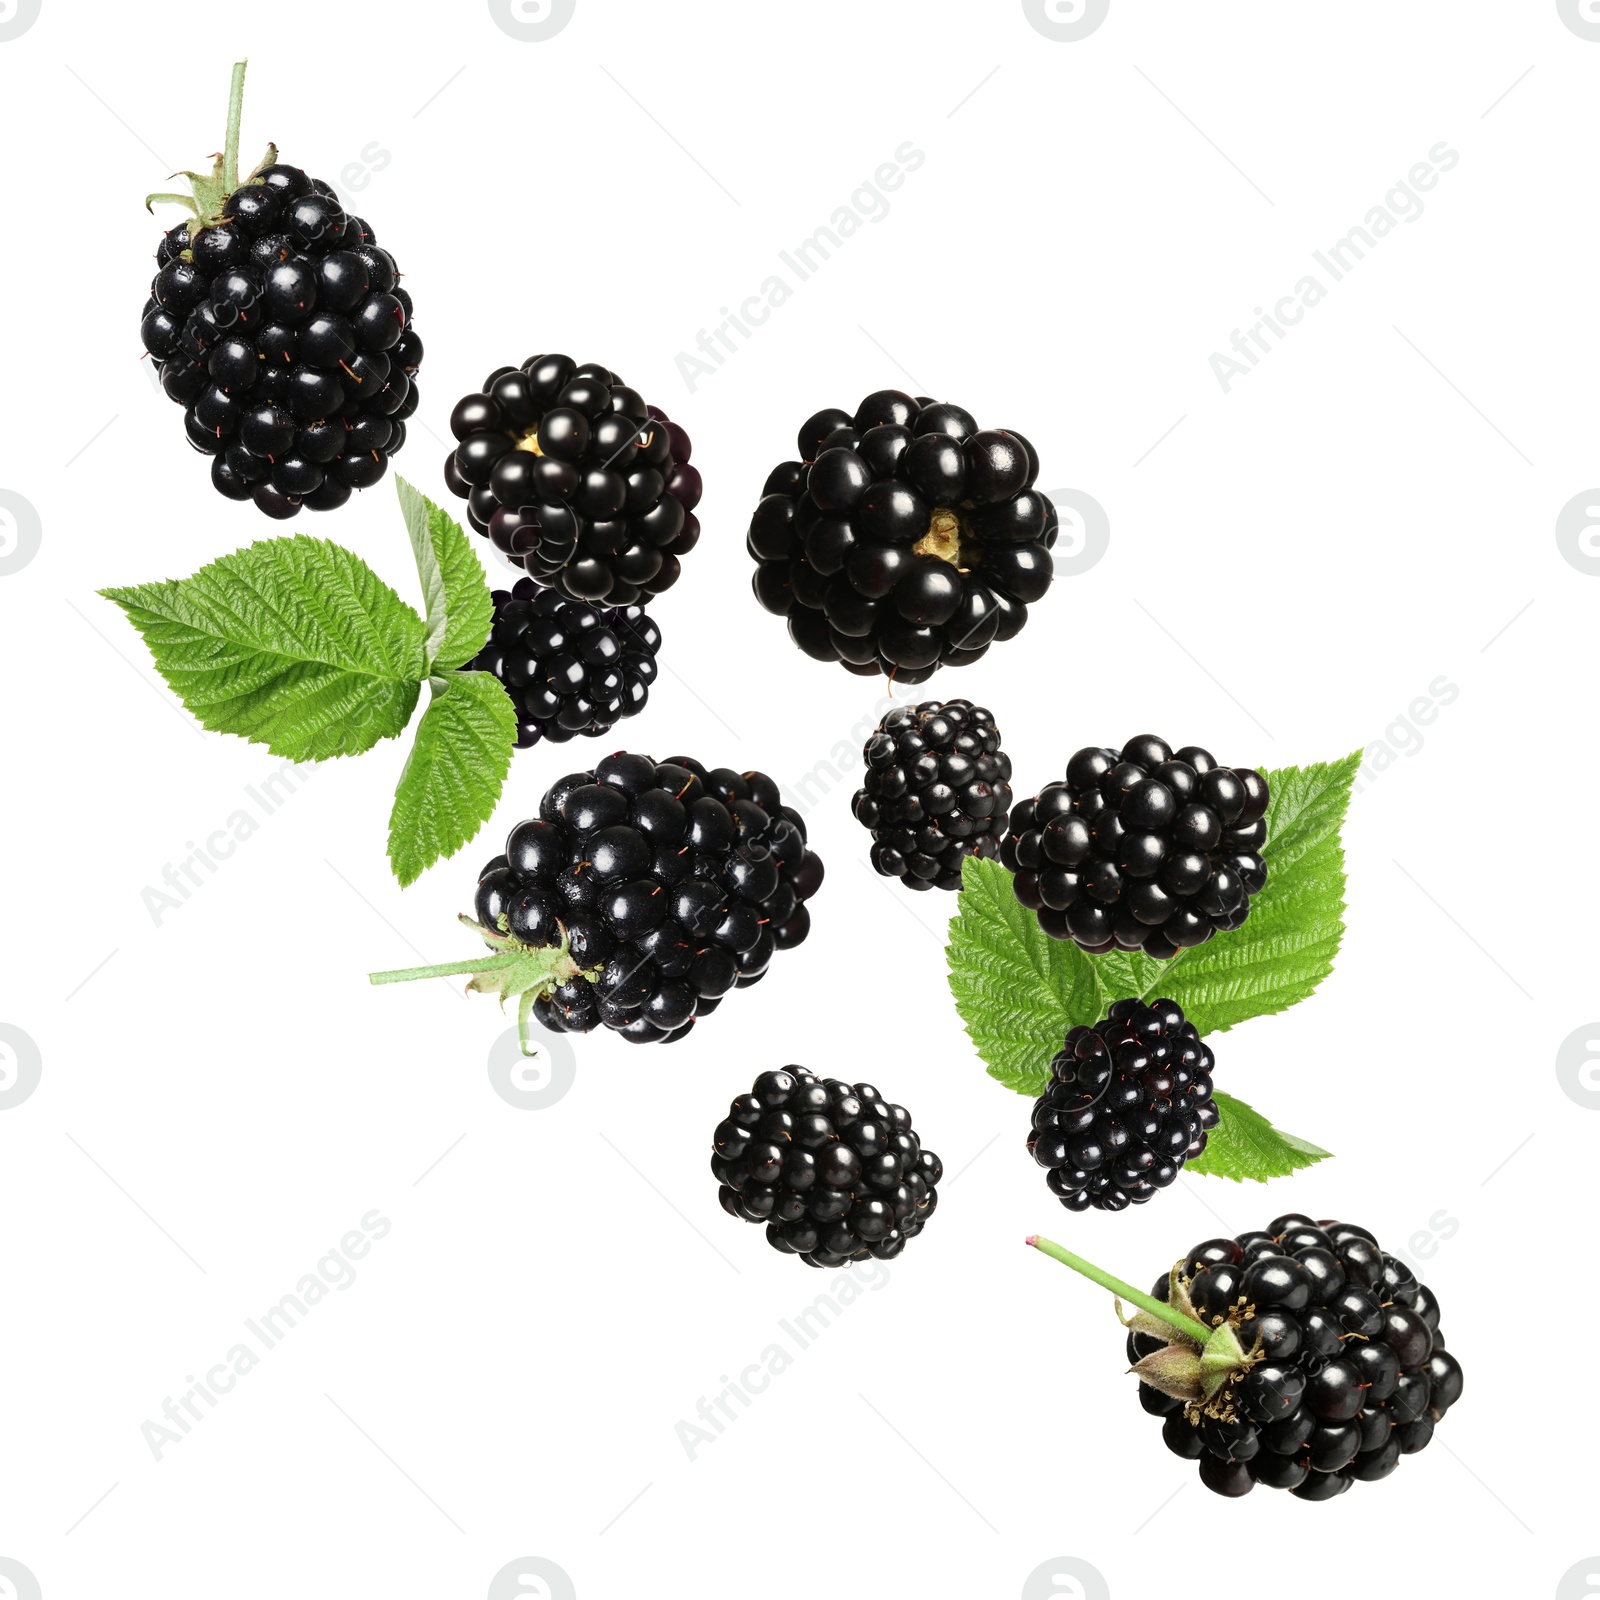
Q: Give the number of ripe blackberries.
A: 10